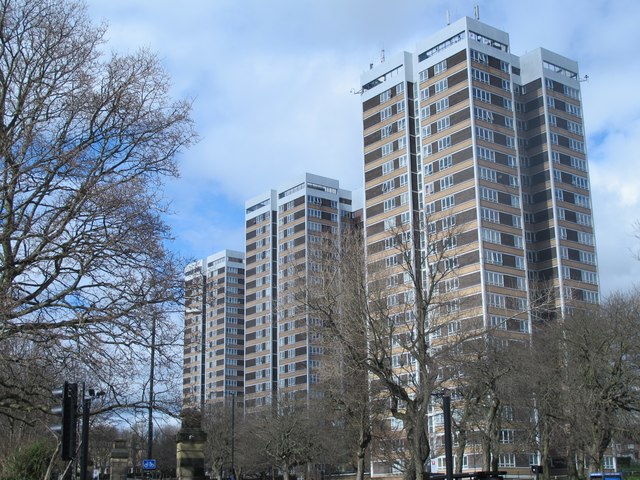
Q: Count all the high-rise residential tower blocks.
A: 3